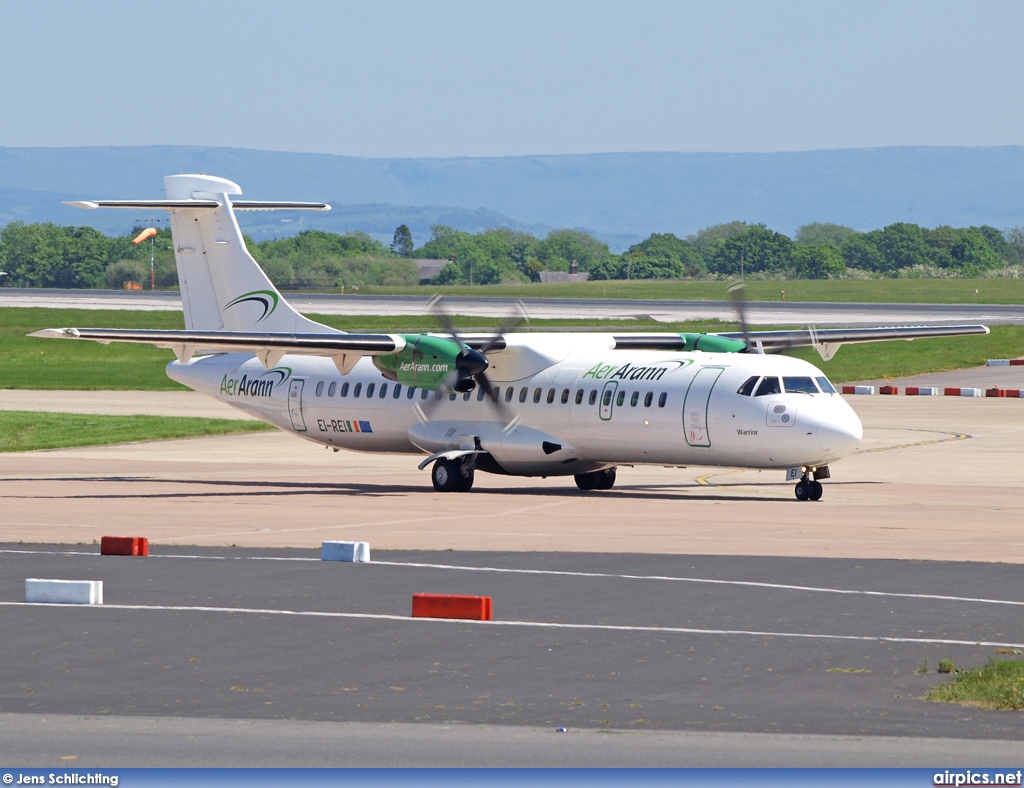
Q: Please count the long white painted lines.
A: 2